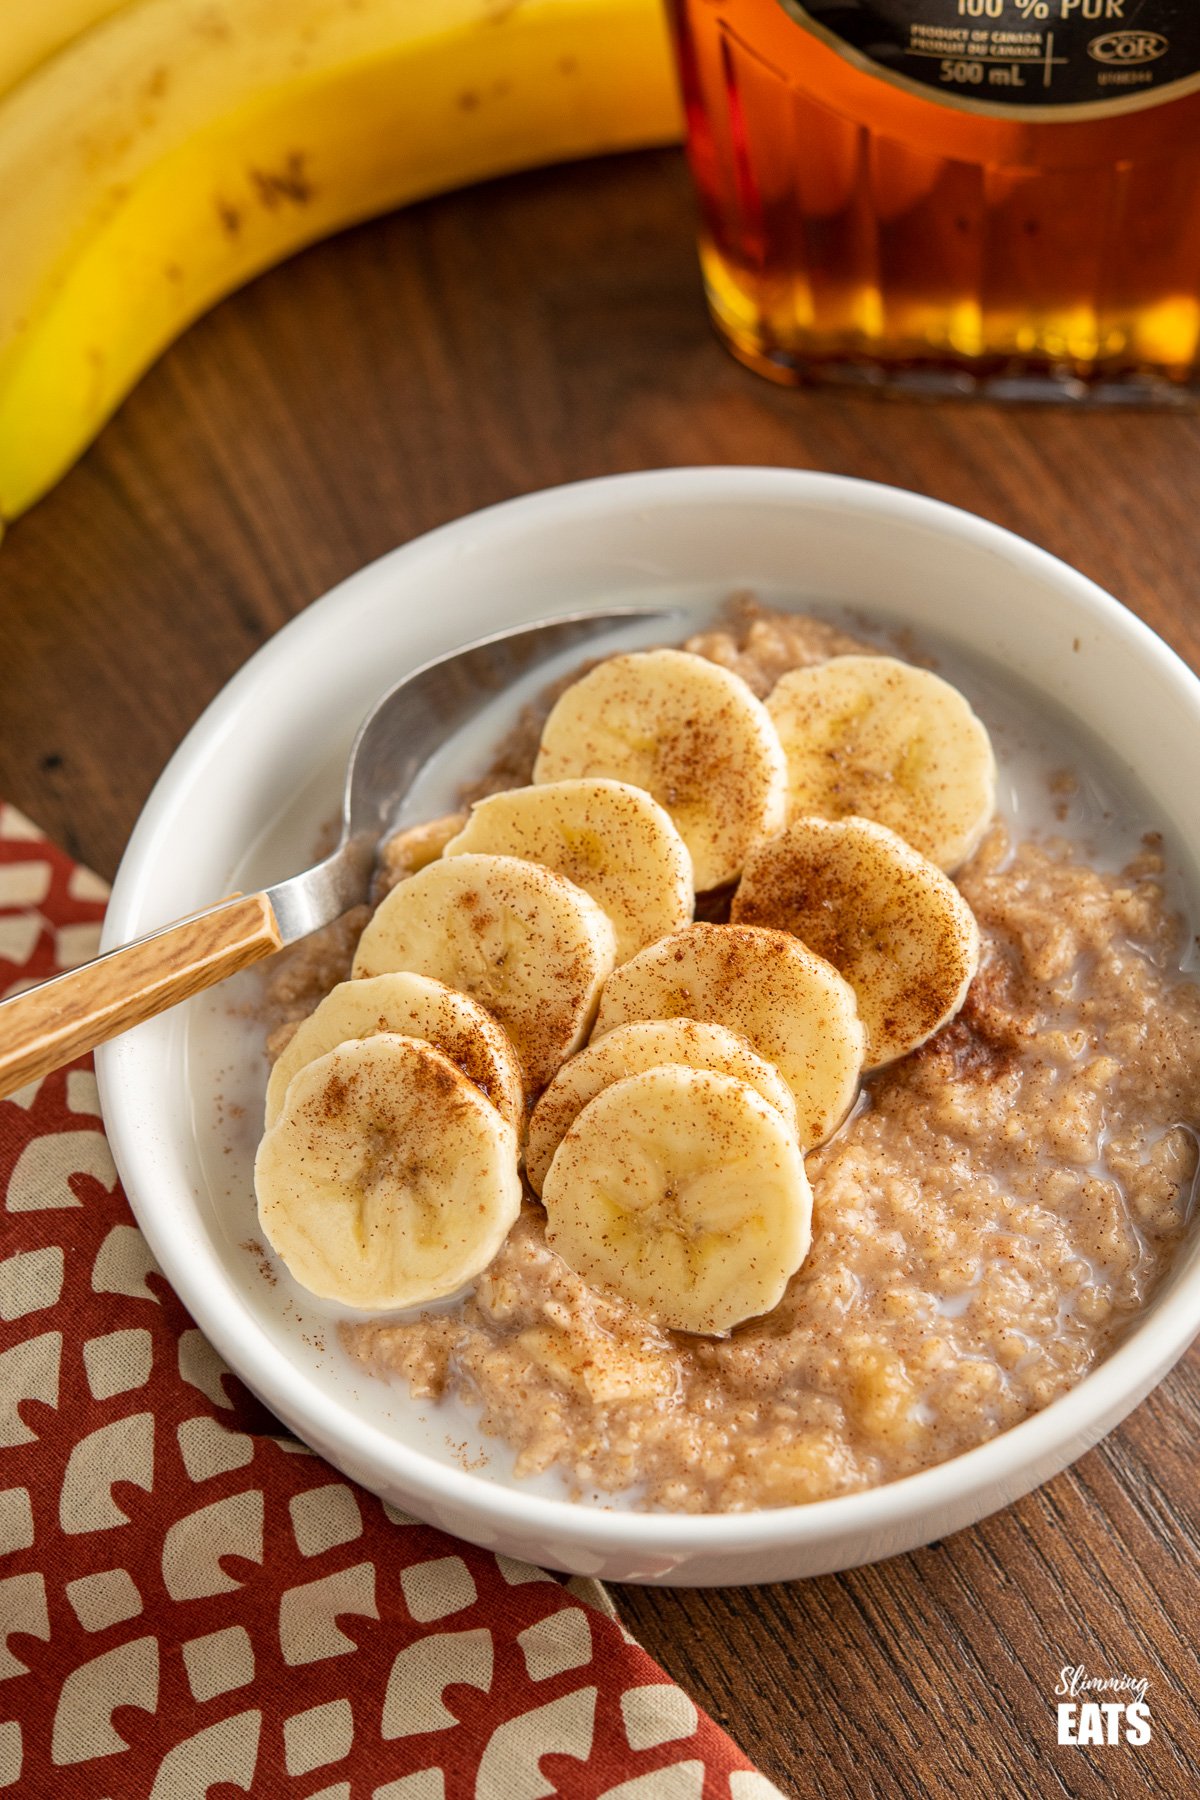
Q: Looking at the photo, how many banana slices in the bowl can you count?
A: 10